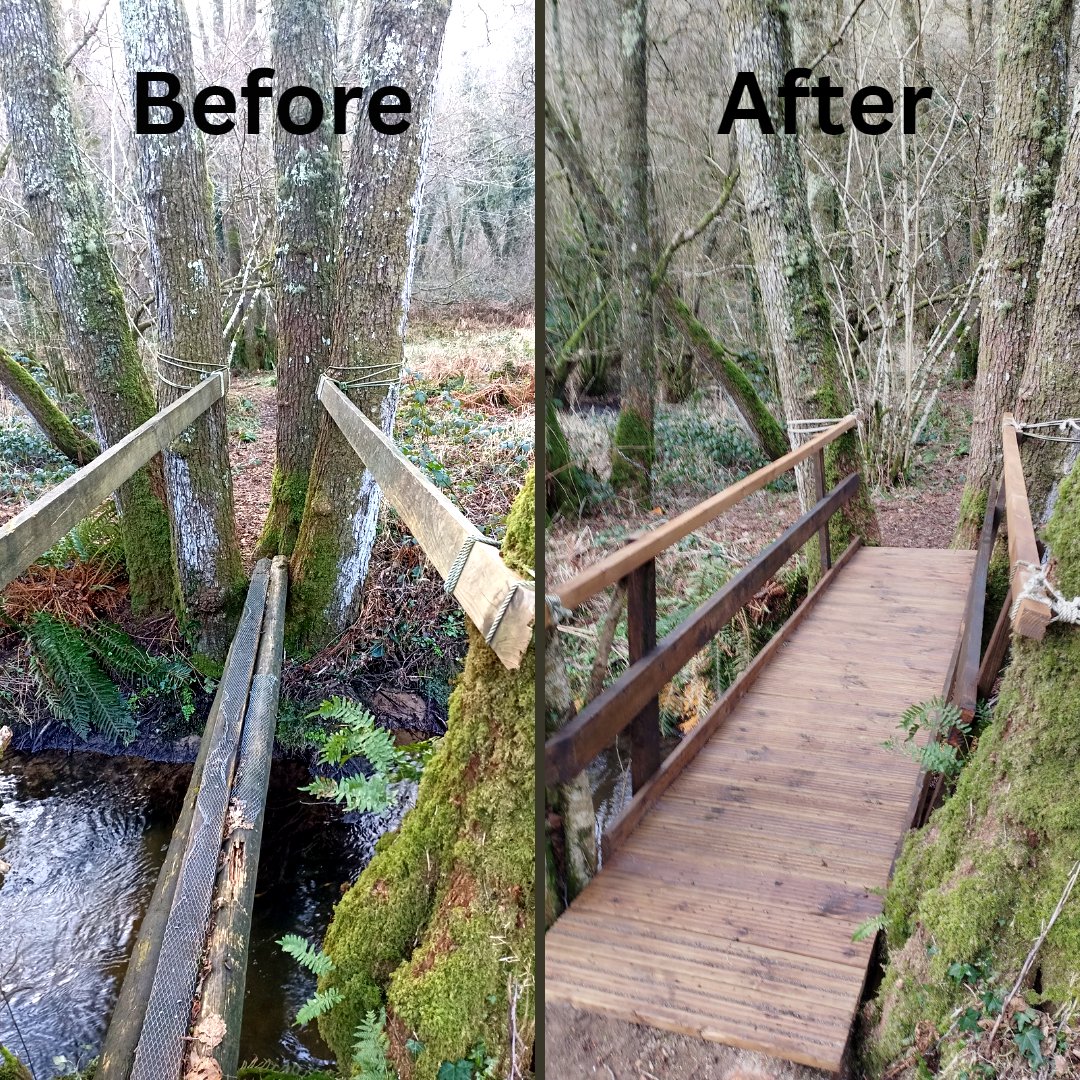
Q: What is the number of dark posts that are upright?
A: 2